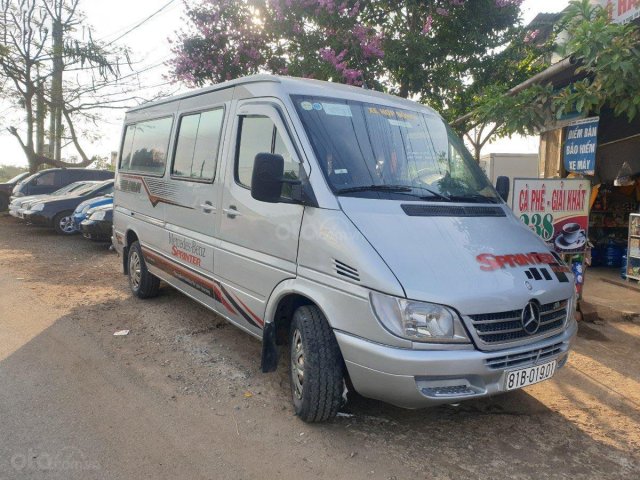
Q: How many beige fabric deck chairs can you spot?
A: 0